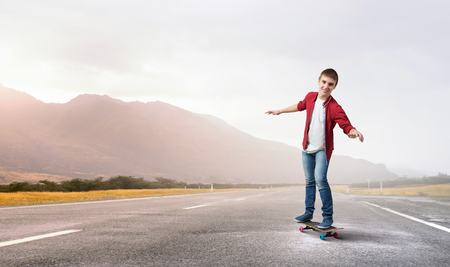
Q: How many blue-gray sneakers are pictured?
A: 2